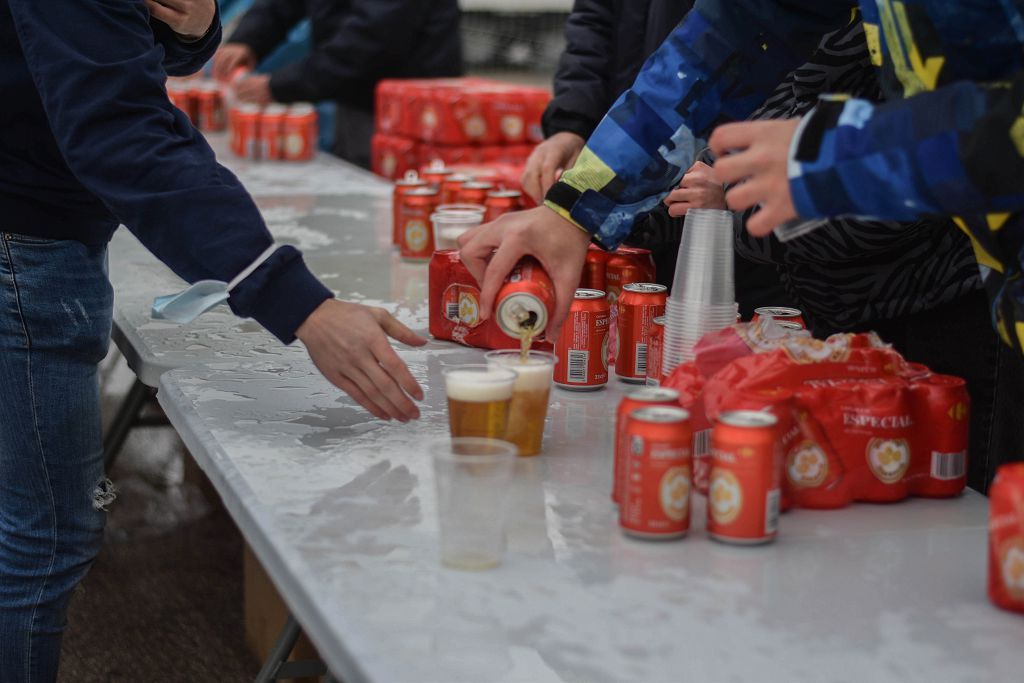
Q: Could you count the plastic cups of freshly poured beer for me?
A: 2